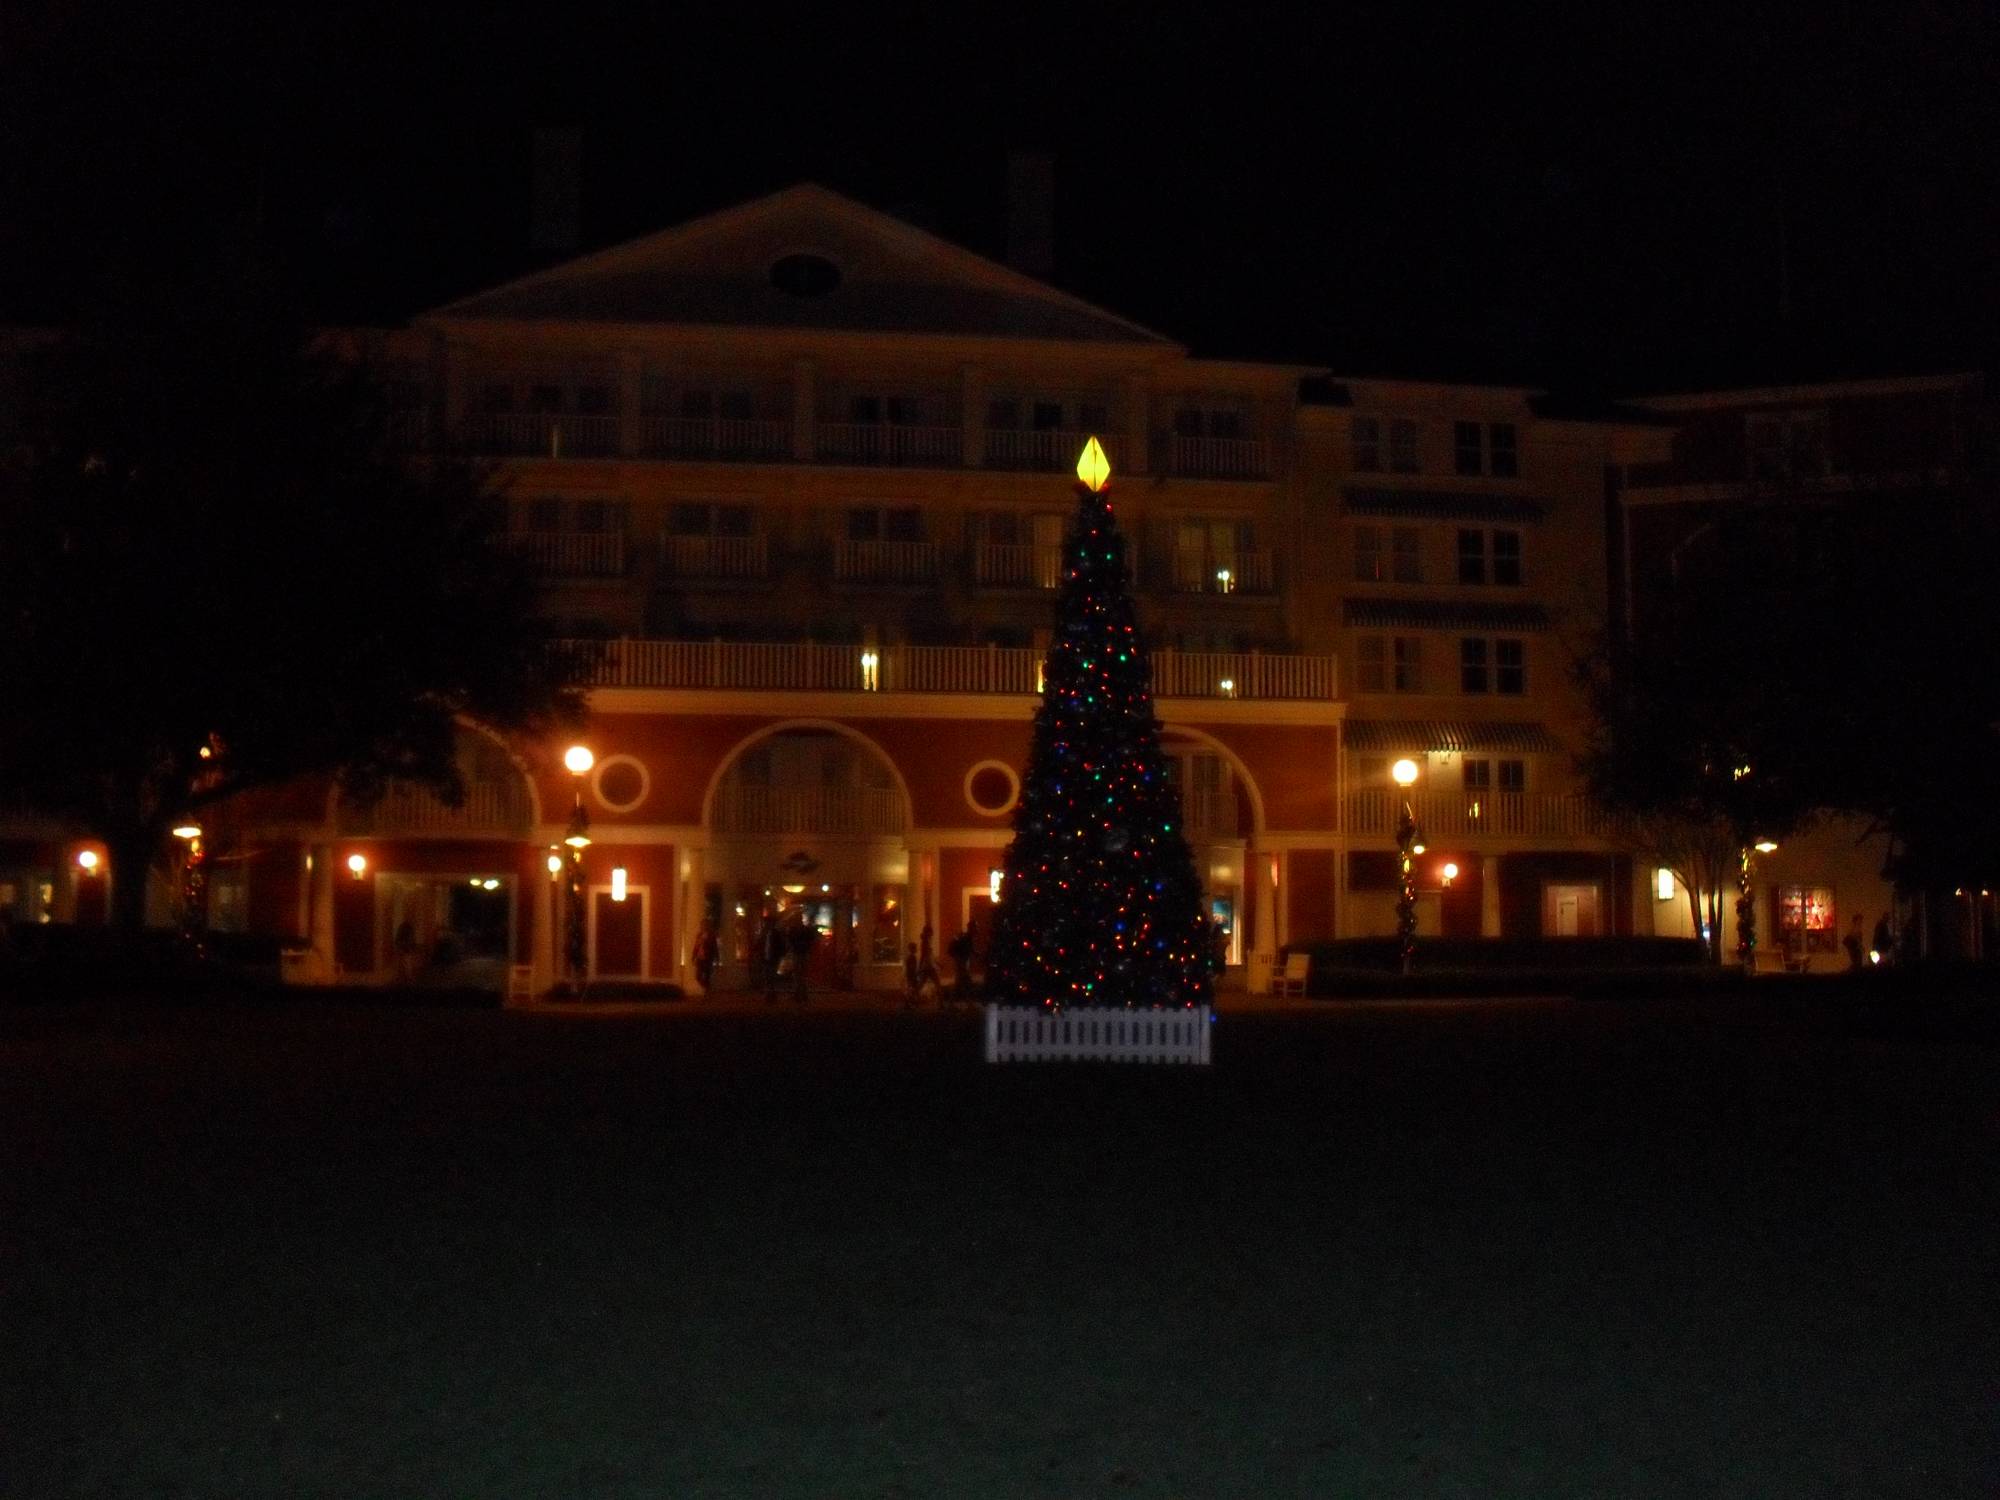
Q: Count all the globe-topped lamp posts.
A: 2